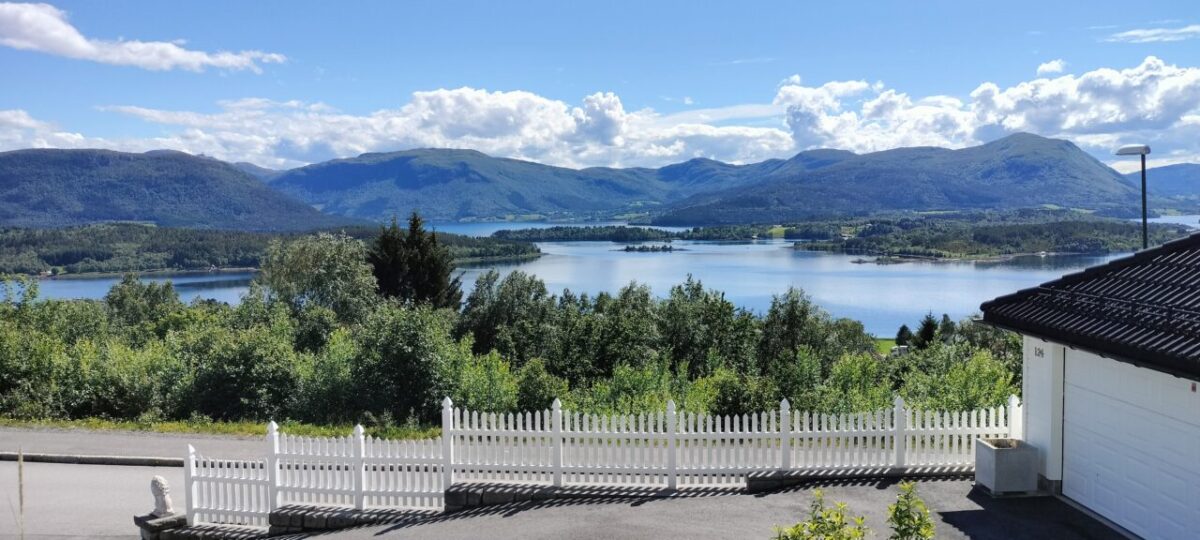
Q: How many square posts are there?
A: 9